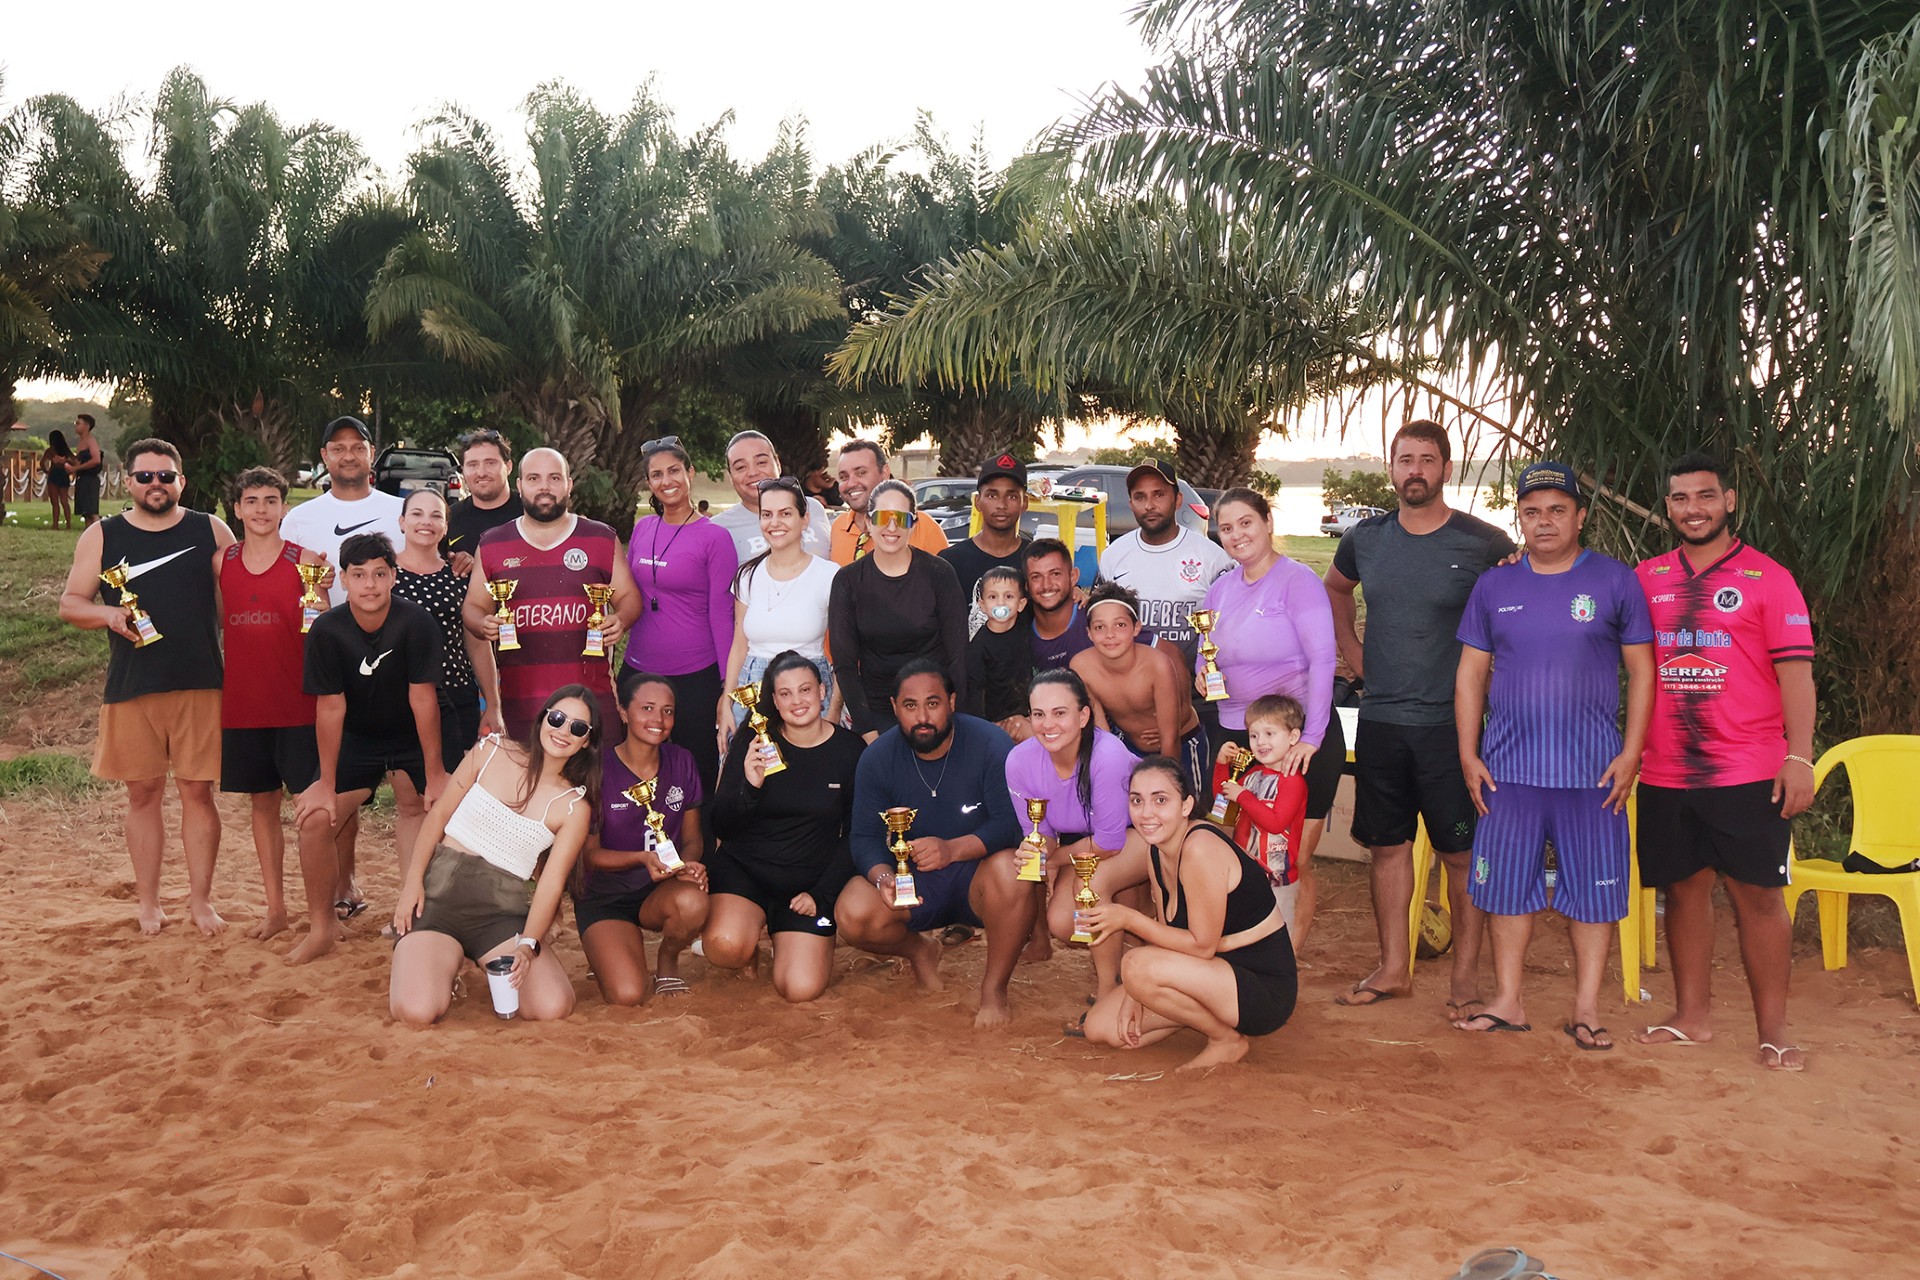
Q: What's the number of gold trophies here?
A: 11